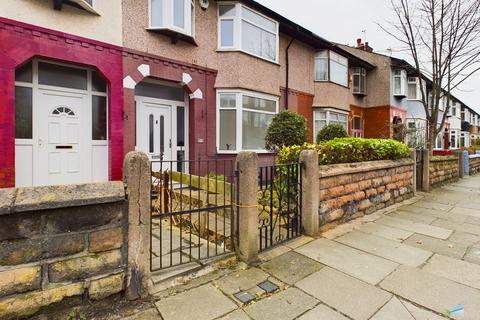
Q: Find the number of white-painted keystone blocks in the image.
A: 4